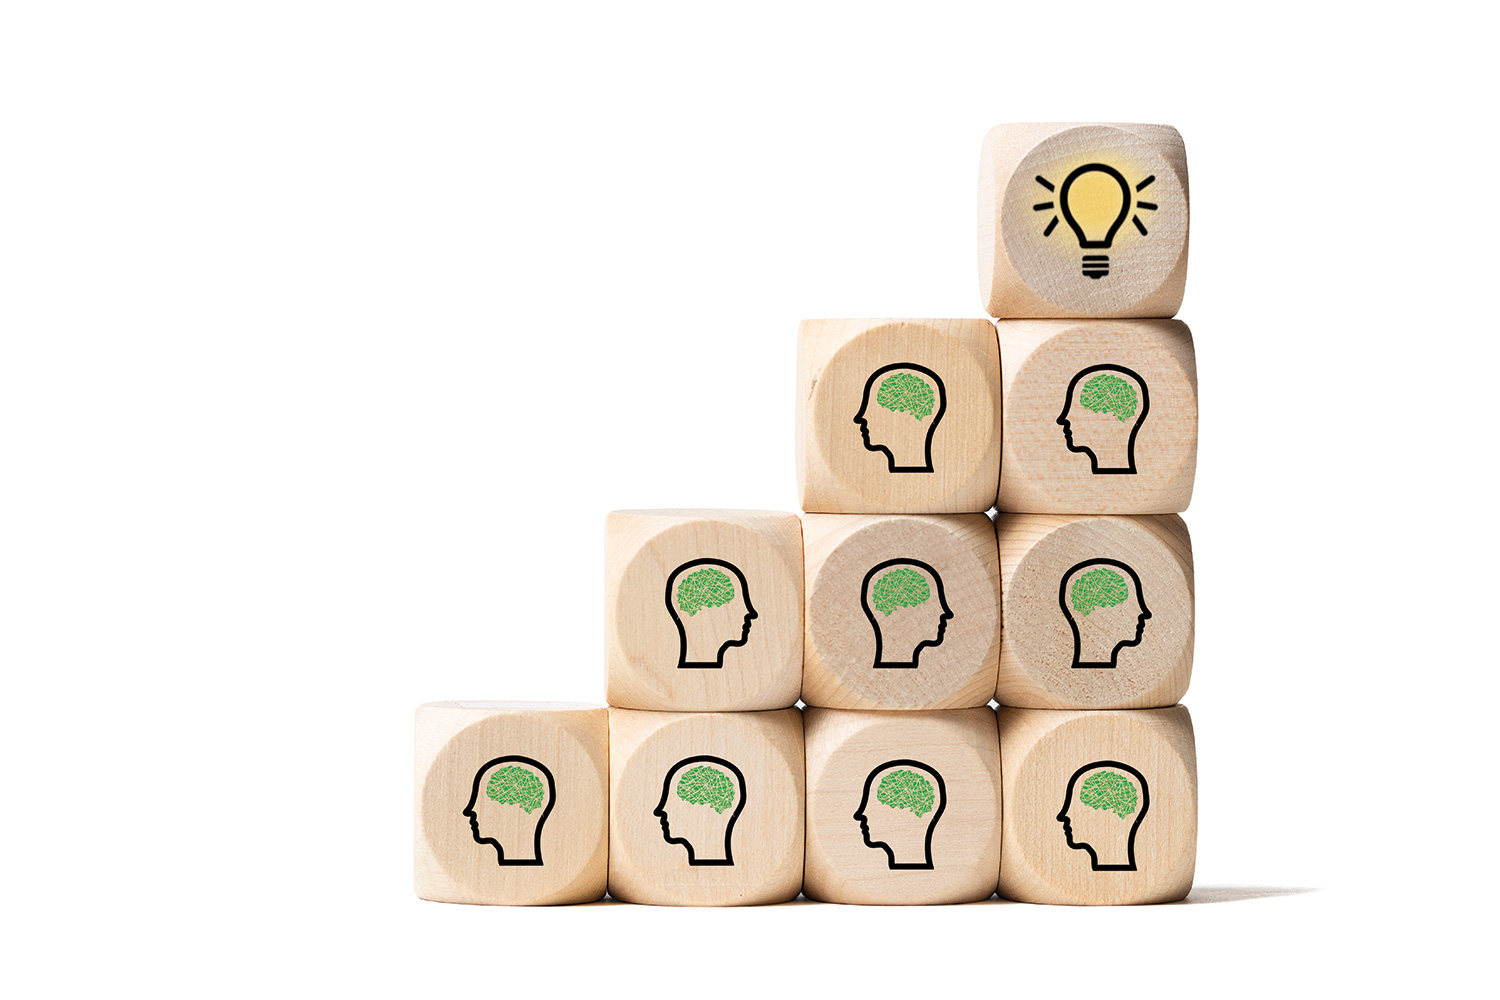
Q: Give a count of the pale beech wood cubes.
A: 10